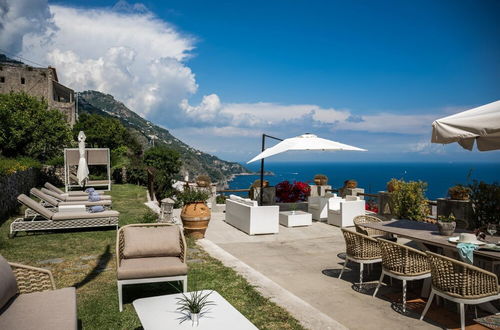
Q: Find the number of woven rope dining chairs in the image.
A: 4